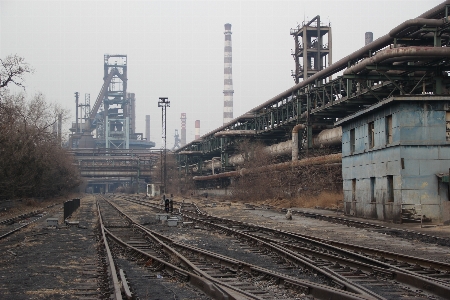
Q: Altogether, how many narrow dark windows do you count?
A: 6